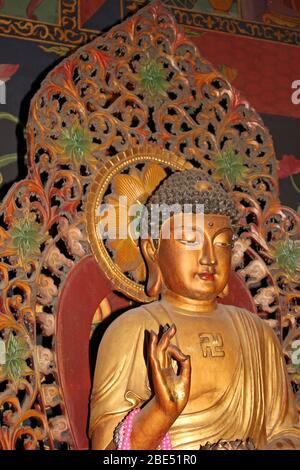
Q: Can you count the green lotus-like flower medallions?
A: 6